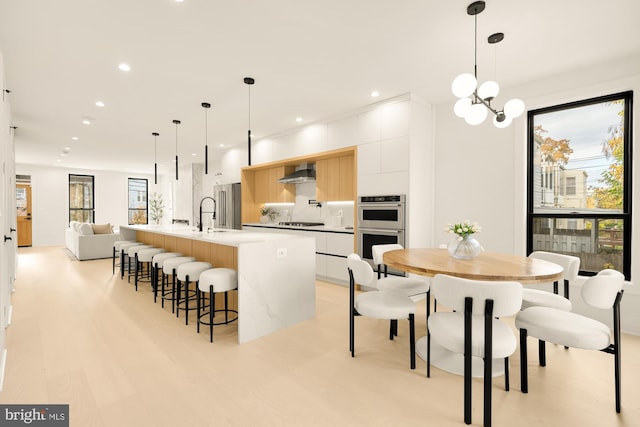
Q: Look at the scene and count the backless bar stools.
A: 8